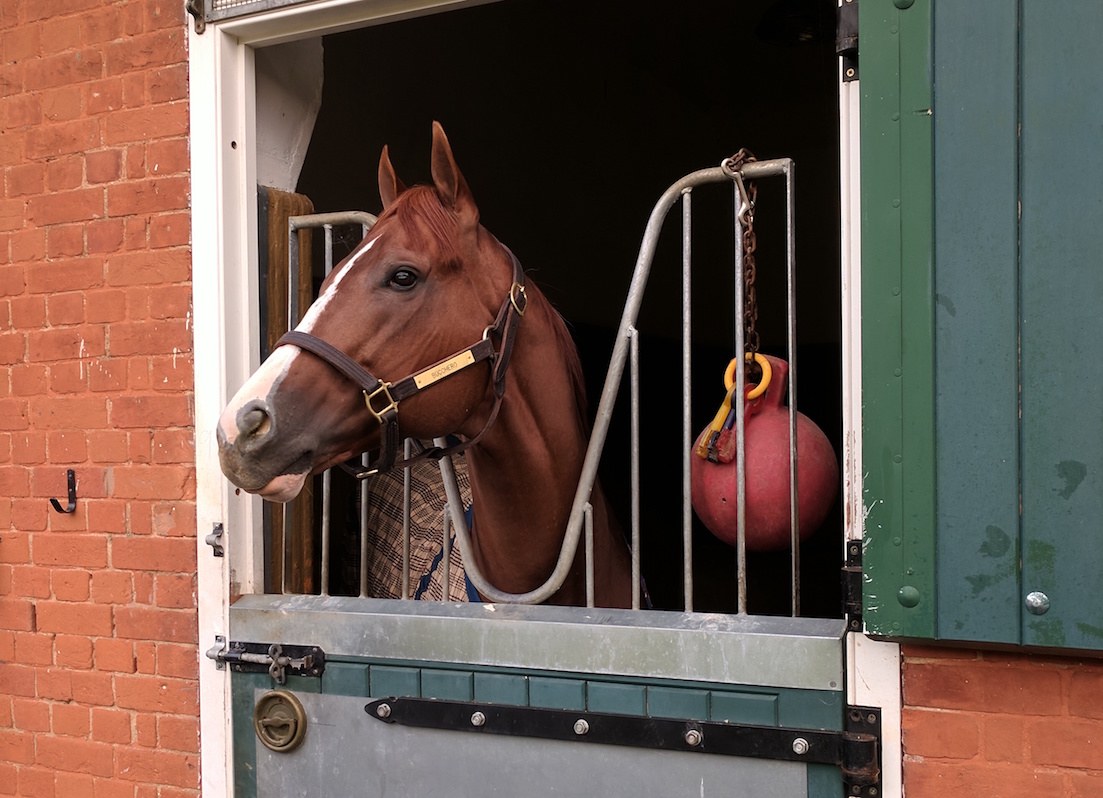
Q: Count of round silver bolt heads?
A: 6